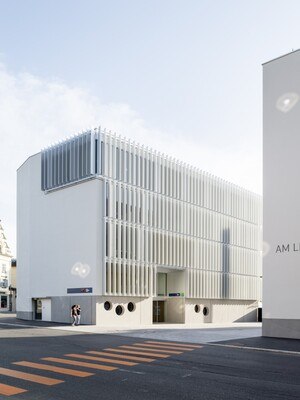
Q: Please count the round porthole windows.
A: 5